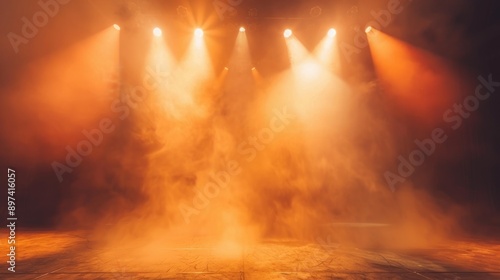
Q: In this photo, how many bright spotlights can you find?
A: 7